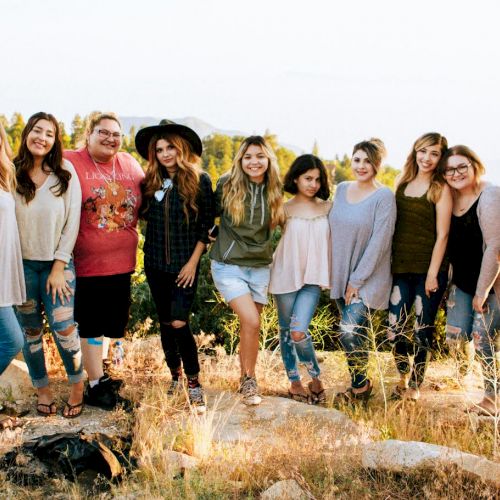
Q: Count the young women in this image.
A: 9